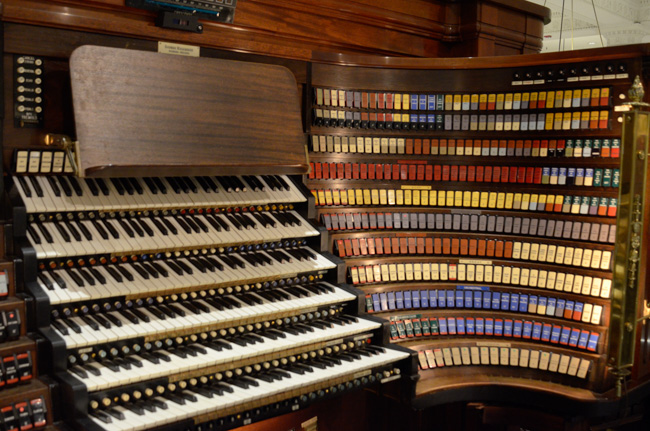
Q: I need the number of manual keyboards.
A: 6